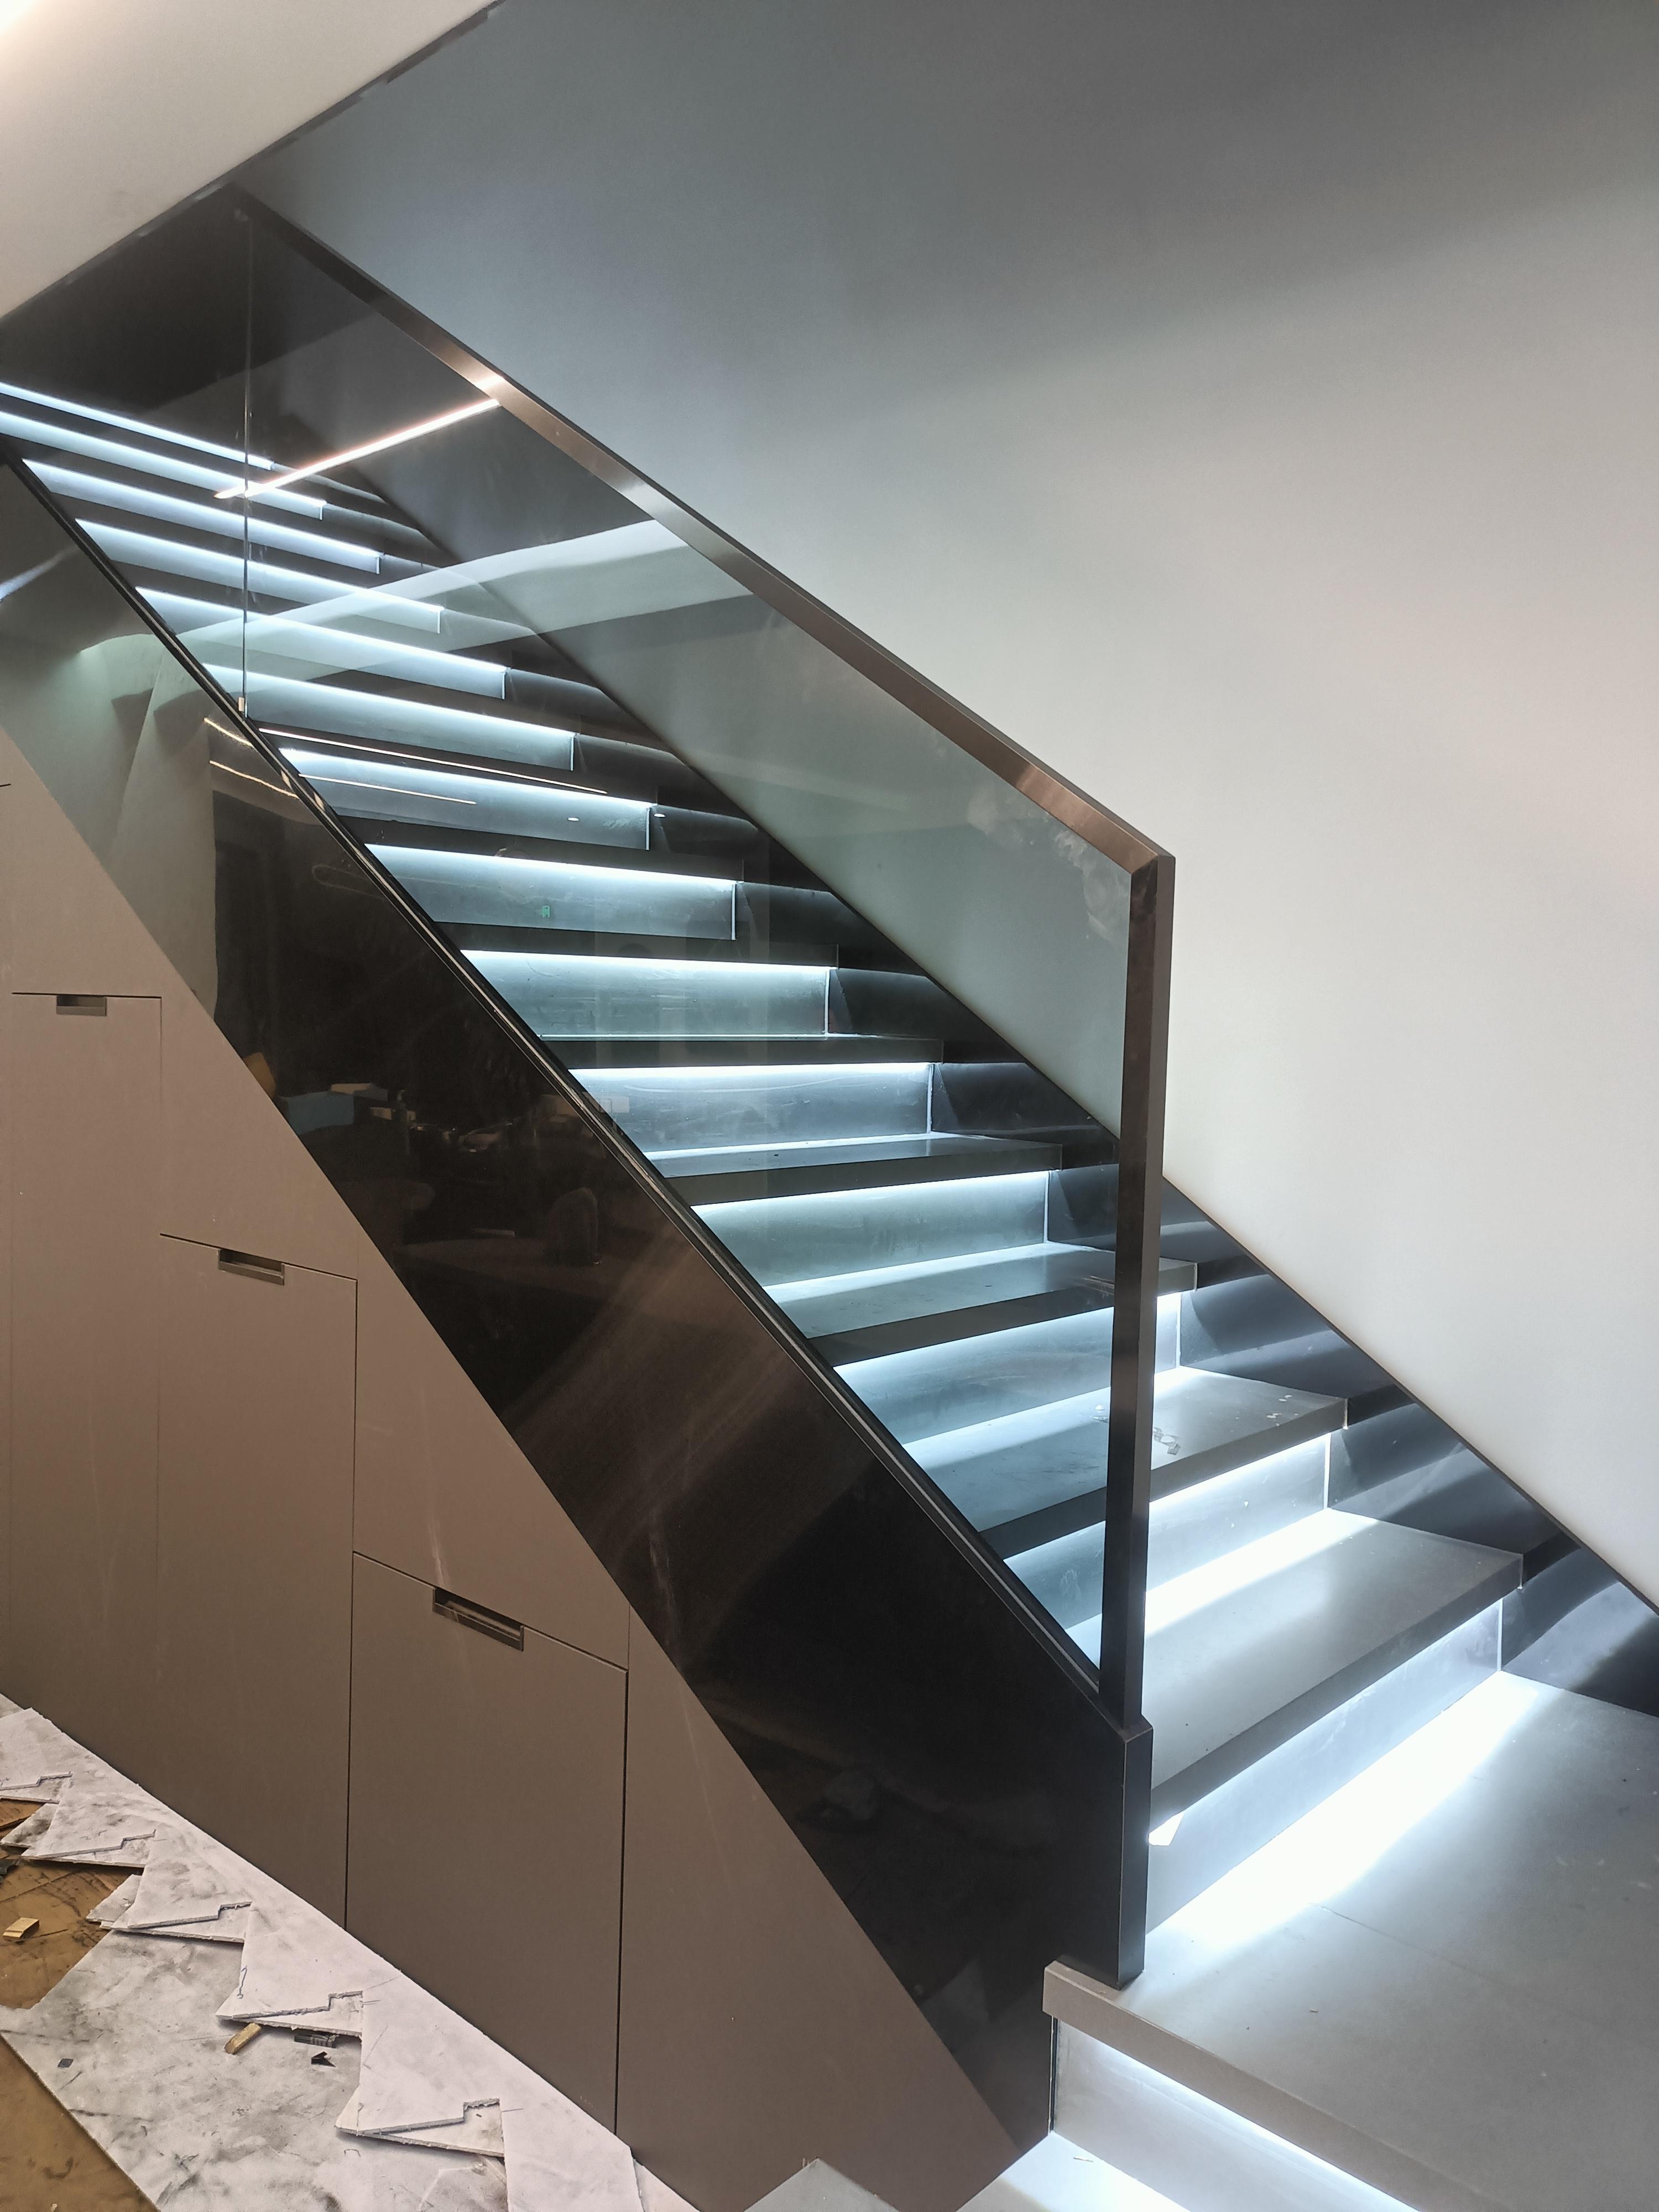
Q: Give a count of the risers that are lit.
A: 15